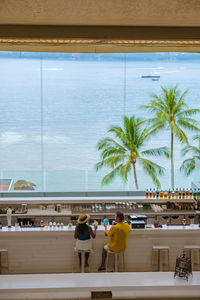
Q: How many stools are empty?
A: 3